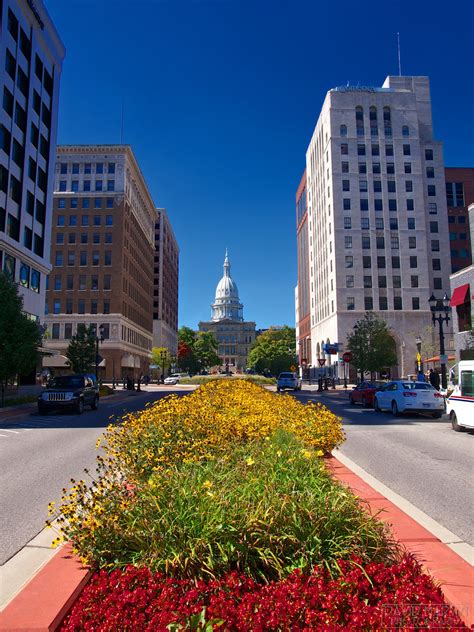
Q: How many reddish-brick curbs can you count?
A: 2